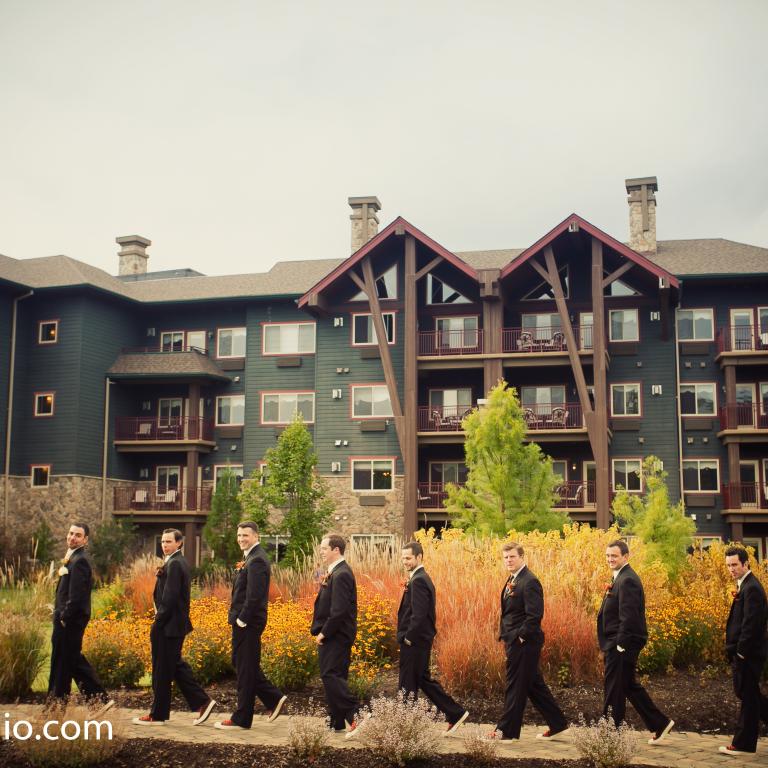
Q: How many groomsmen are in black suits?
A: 8